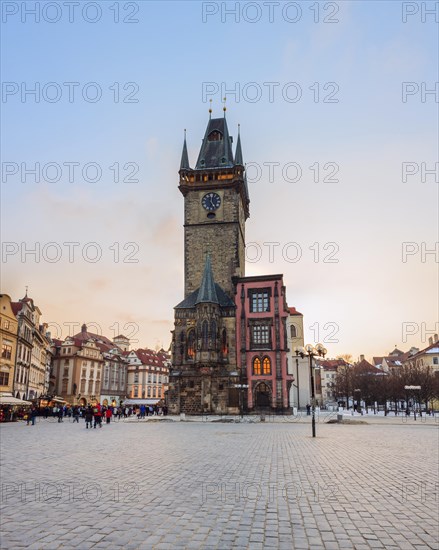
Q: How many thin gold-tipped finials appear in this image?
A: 2